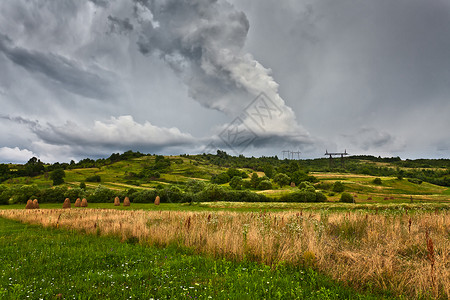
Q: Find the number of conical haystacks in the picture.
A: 8